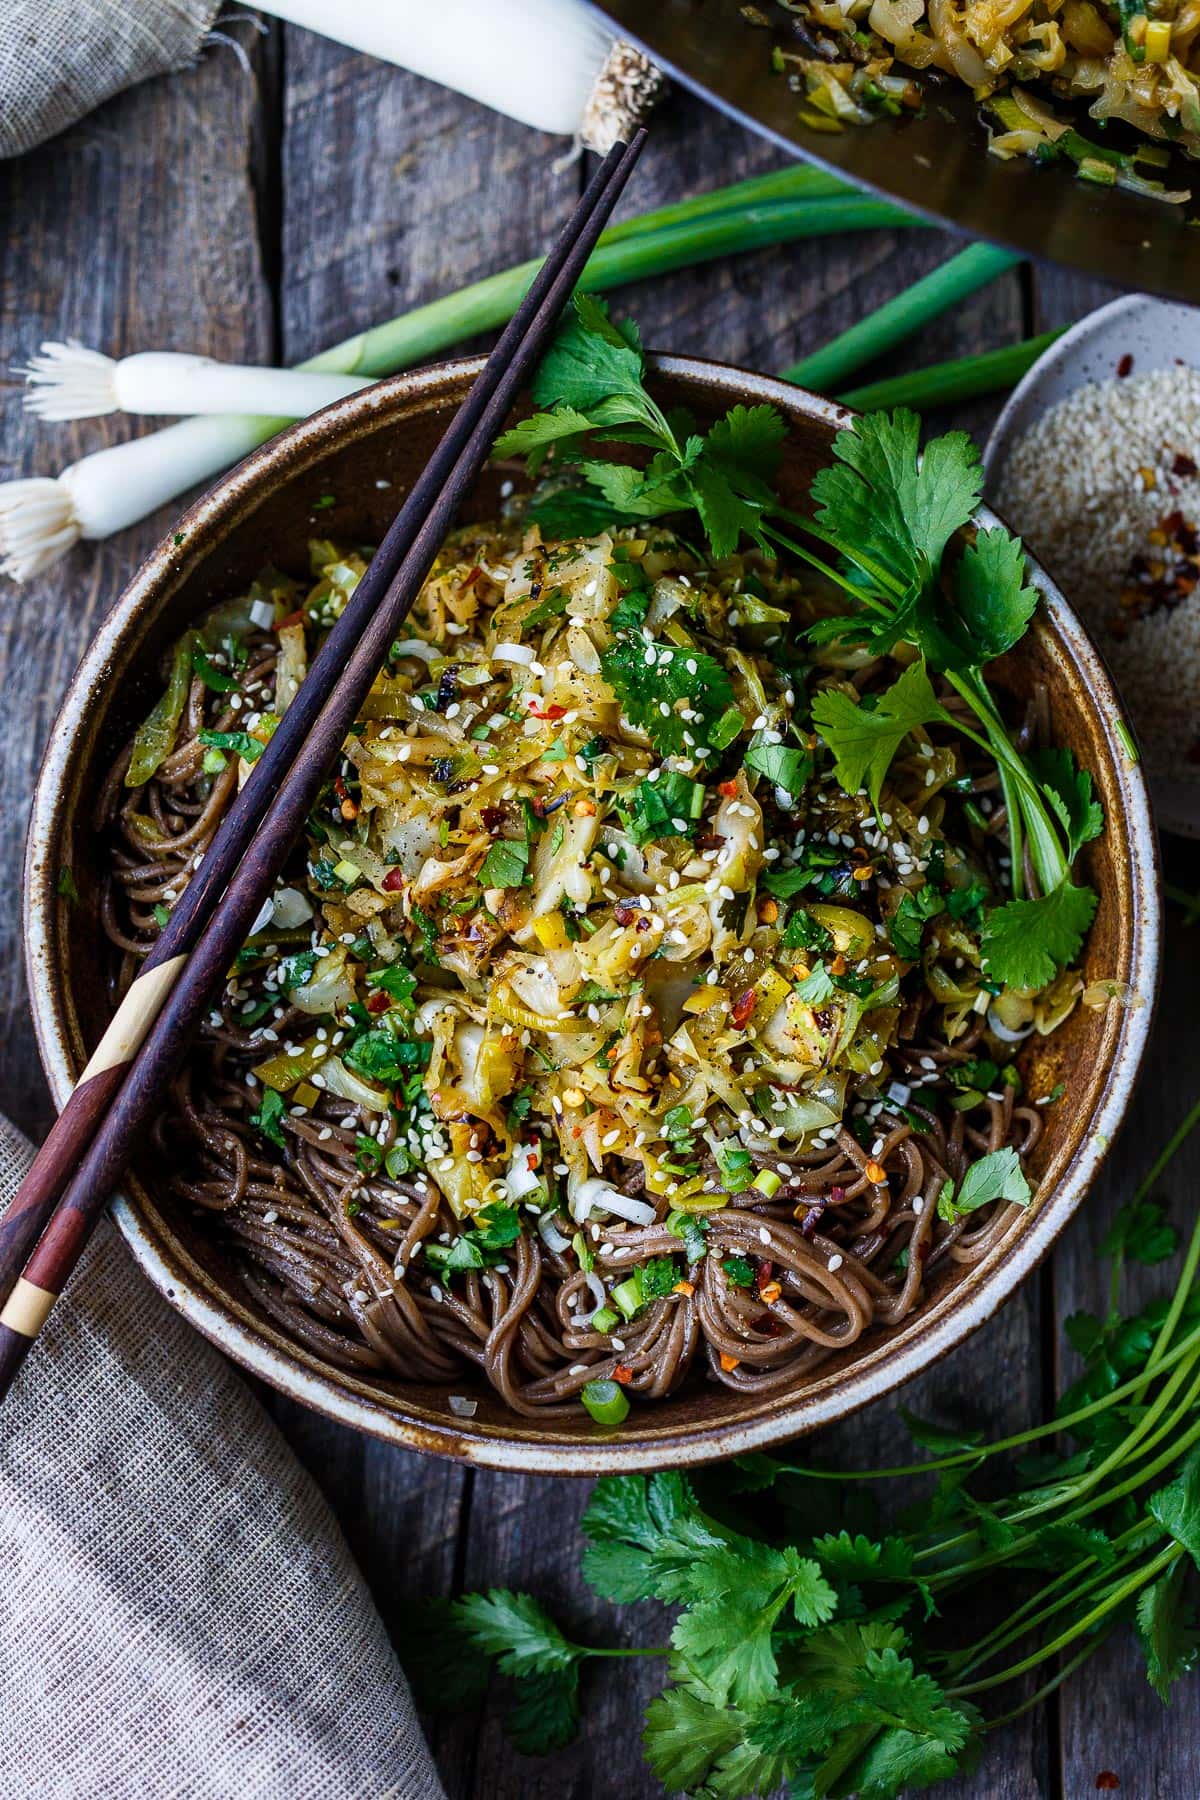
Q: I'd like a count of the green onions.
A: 2